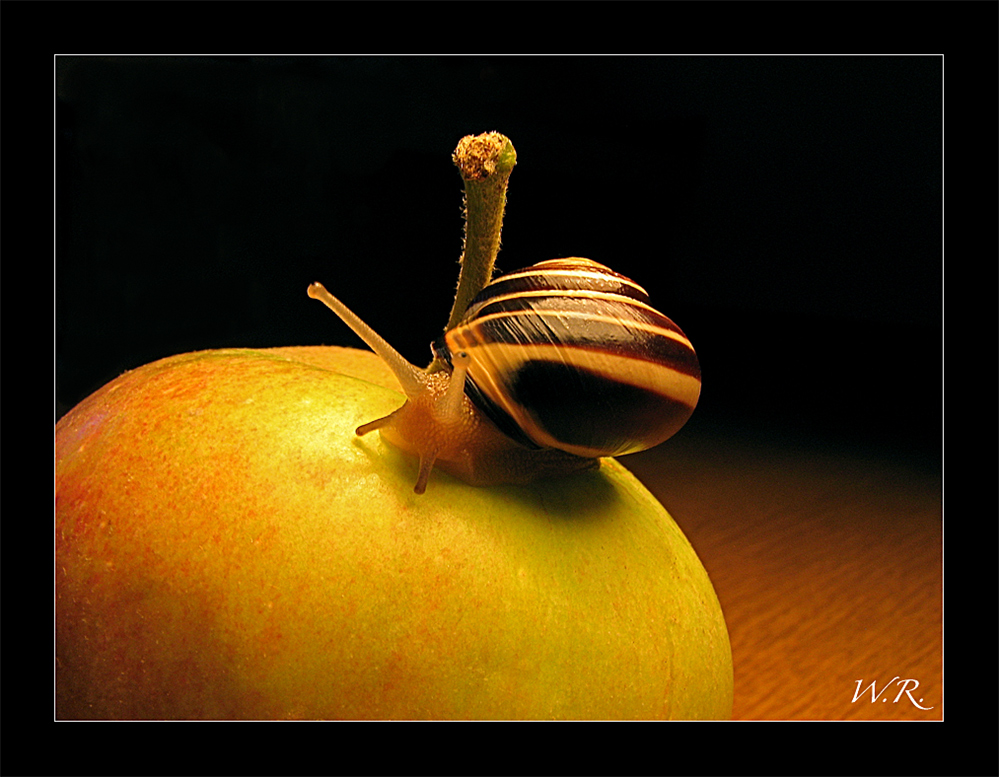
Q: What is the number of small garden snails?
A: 1